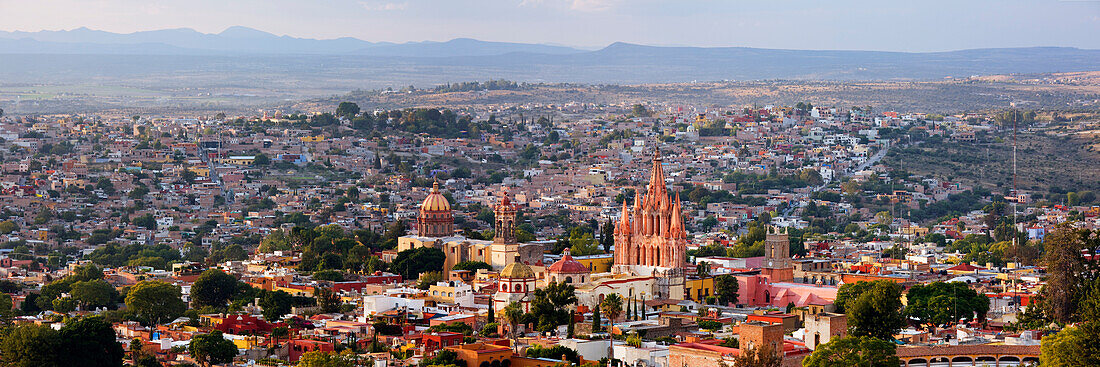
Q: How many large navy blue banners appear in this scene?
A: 0